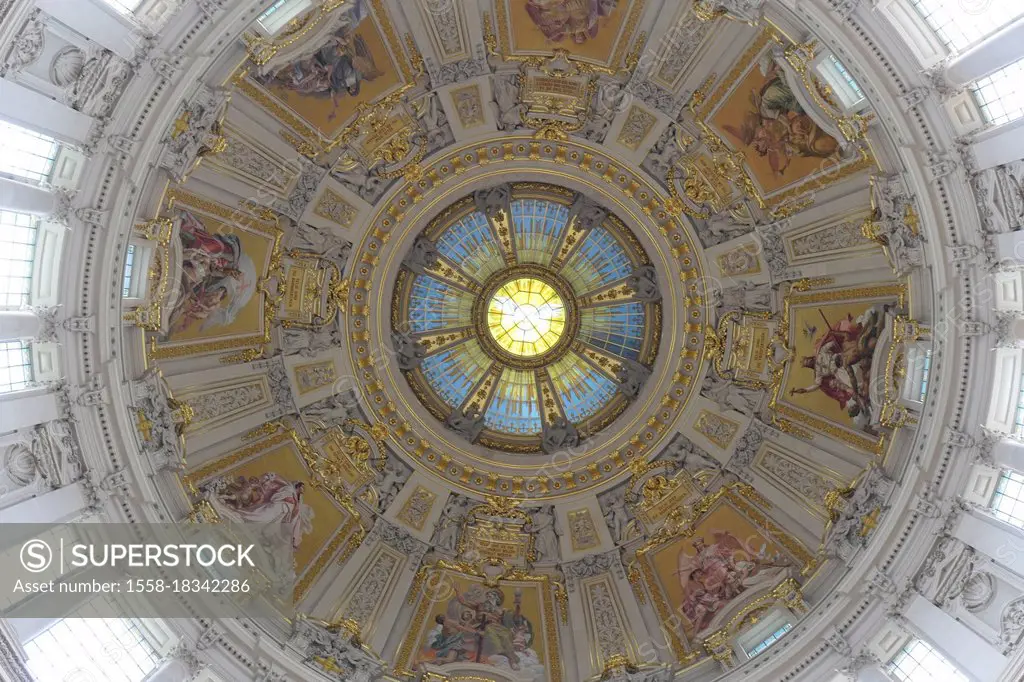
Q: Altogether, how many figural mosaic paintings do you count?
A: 8